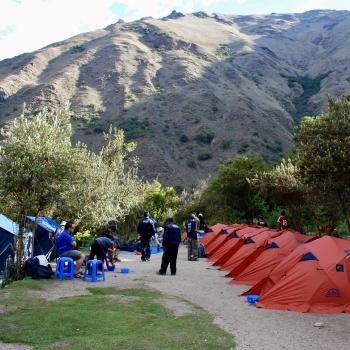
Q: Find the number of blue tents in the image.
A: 2